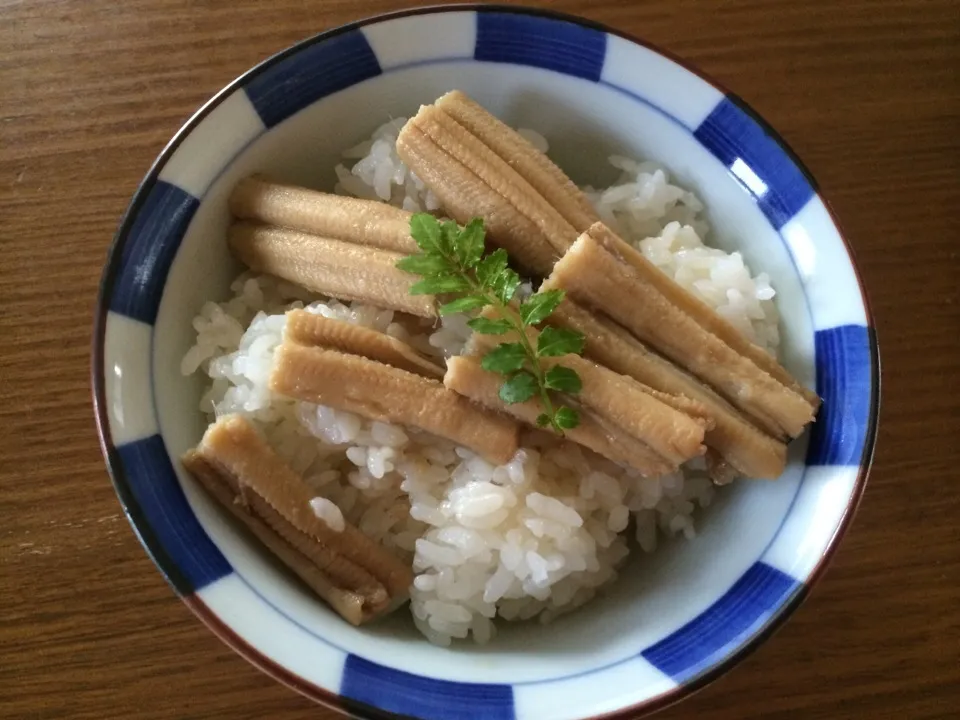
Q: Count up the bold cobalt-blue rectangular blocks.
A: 8